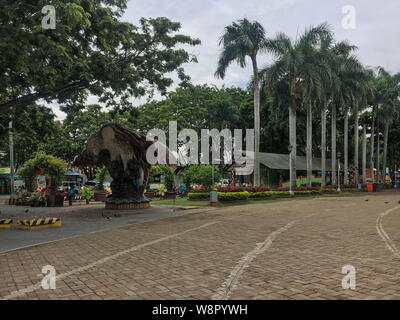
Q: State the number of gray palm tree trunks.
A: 11